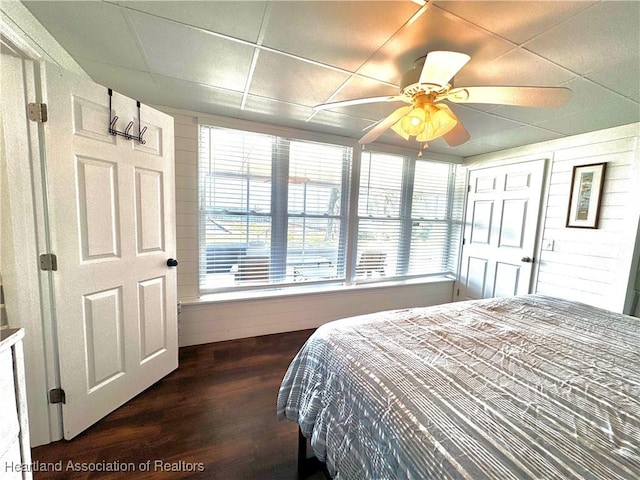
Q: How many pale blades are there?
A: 5